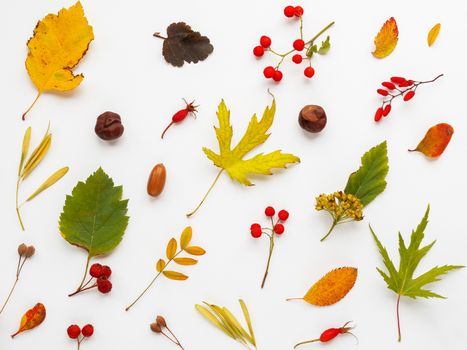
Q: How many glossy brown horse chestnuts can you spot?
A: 2